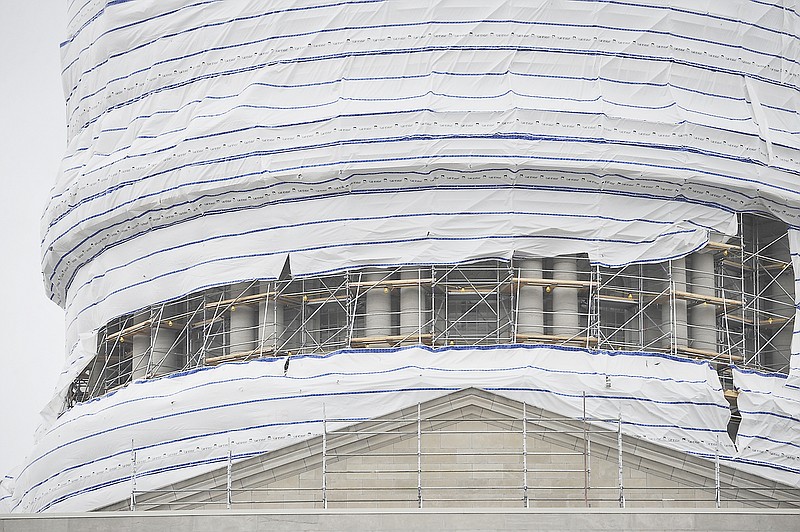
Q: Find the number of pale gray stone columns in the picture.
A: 10